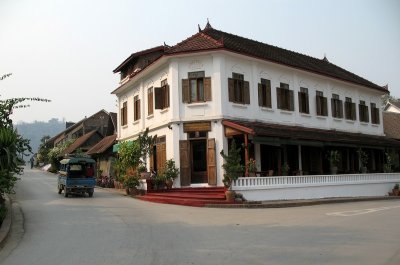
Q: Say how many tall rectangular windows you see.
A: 14